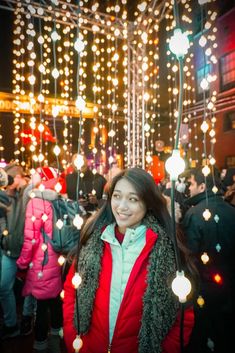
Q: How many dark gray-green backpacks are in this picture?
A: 1